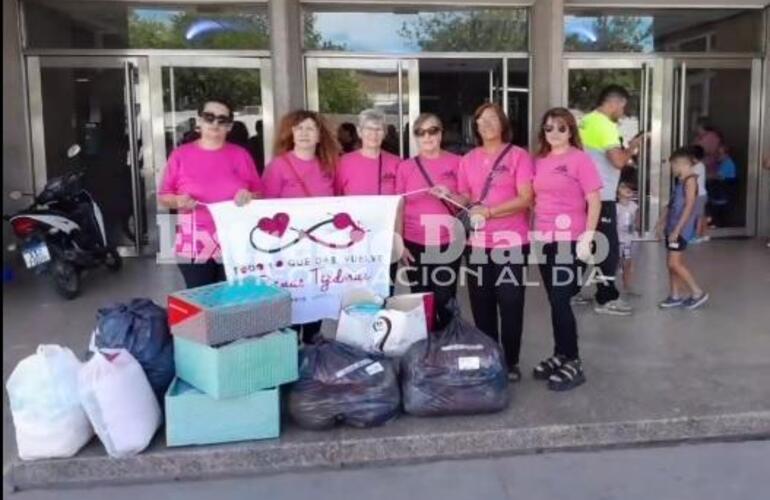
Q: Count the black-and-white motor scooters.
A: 1